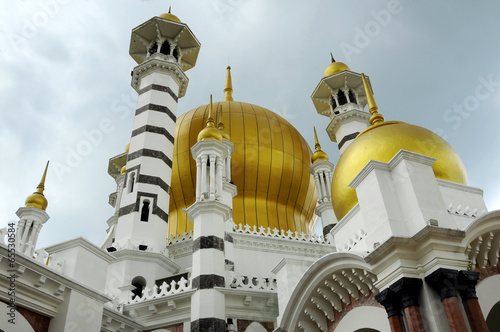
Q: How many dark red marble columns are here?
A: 4